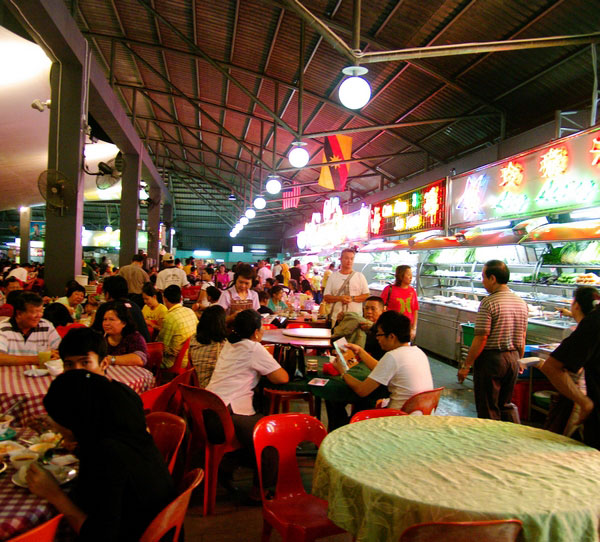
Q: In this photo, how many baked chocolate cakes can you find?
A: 0